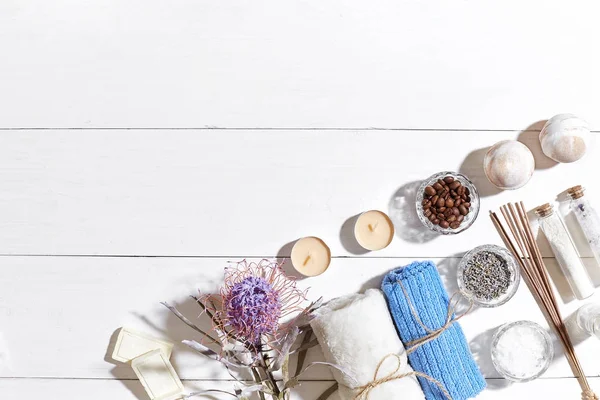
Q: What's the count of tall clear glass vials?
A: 2